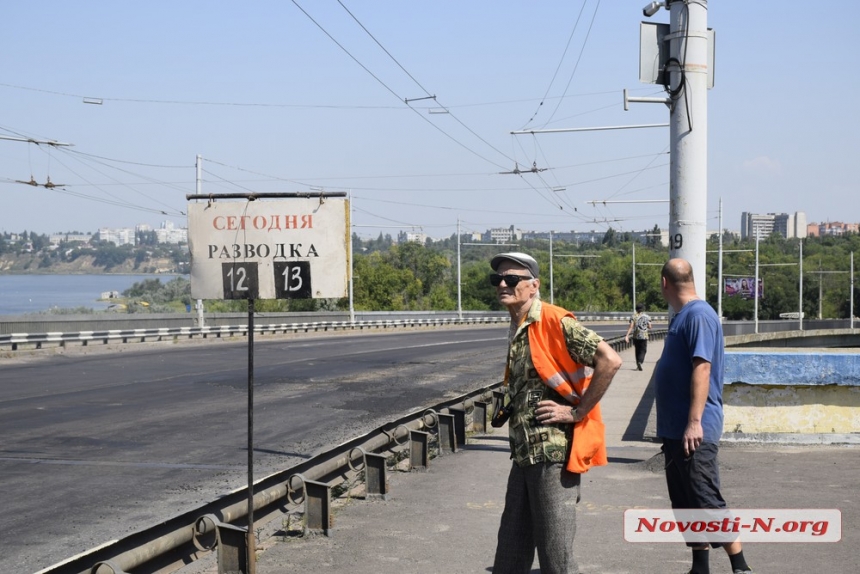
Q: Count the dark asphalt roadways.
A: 1